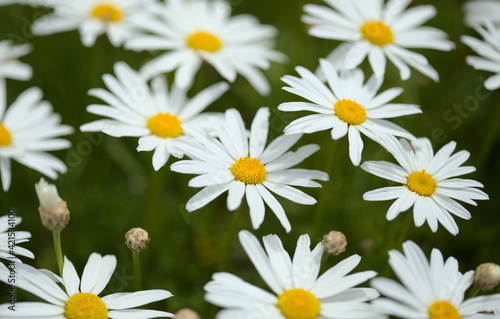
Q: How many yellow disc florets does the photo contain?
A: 11